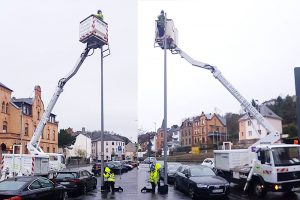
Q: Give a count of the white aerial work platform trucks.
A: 2